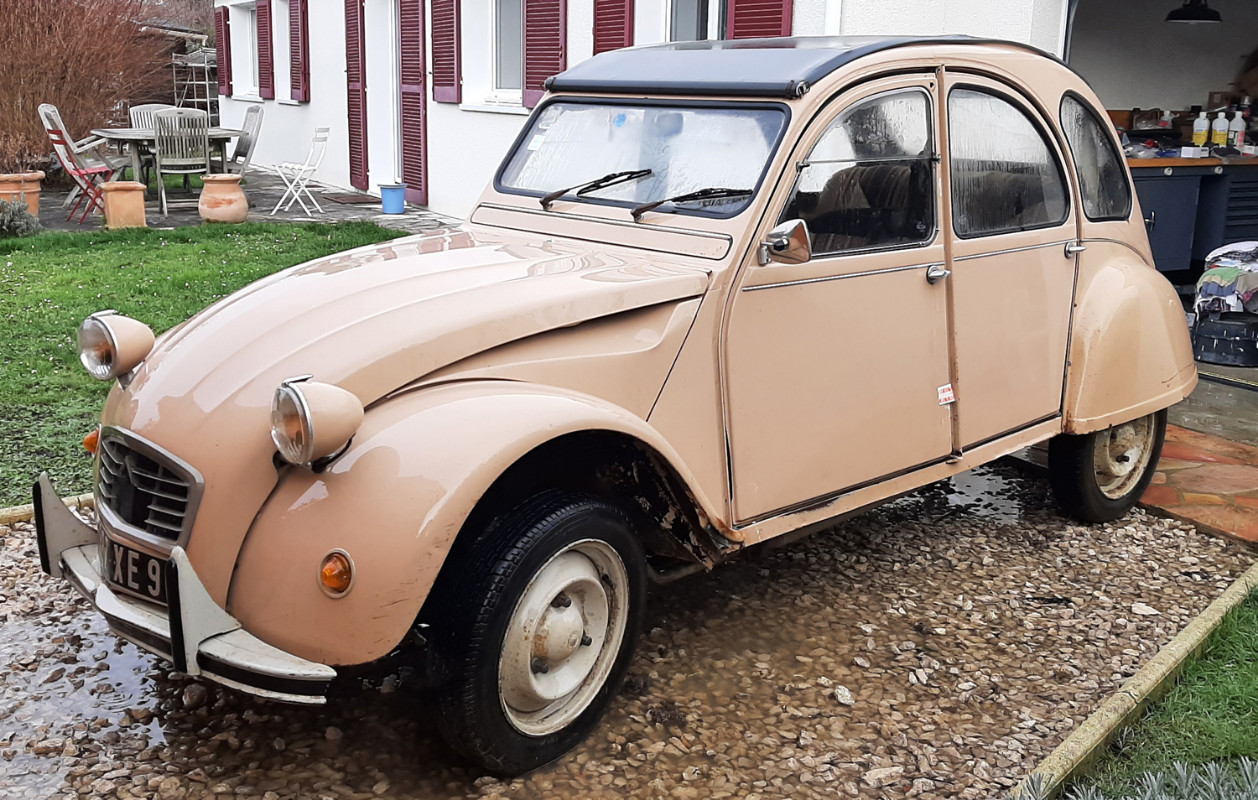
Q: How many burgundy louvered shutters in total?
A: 9